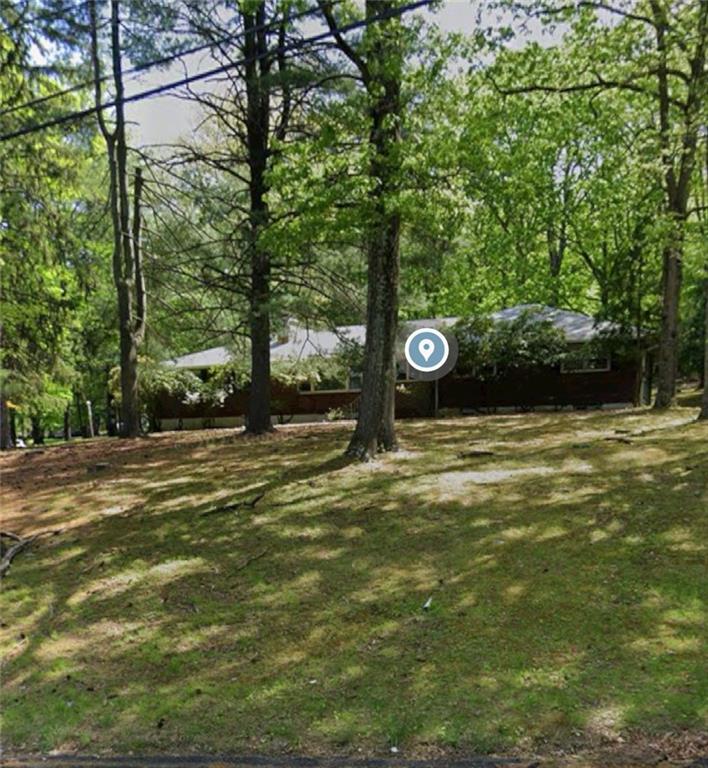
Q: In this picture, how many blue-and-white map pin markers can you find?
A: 1